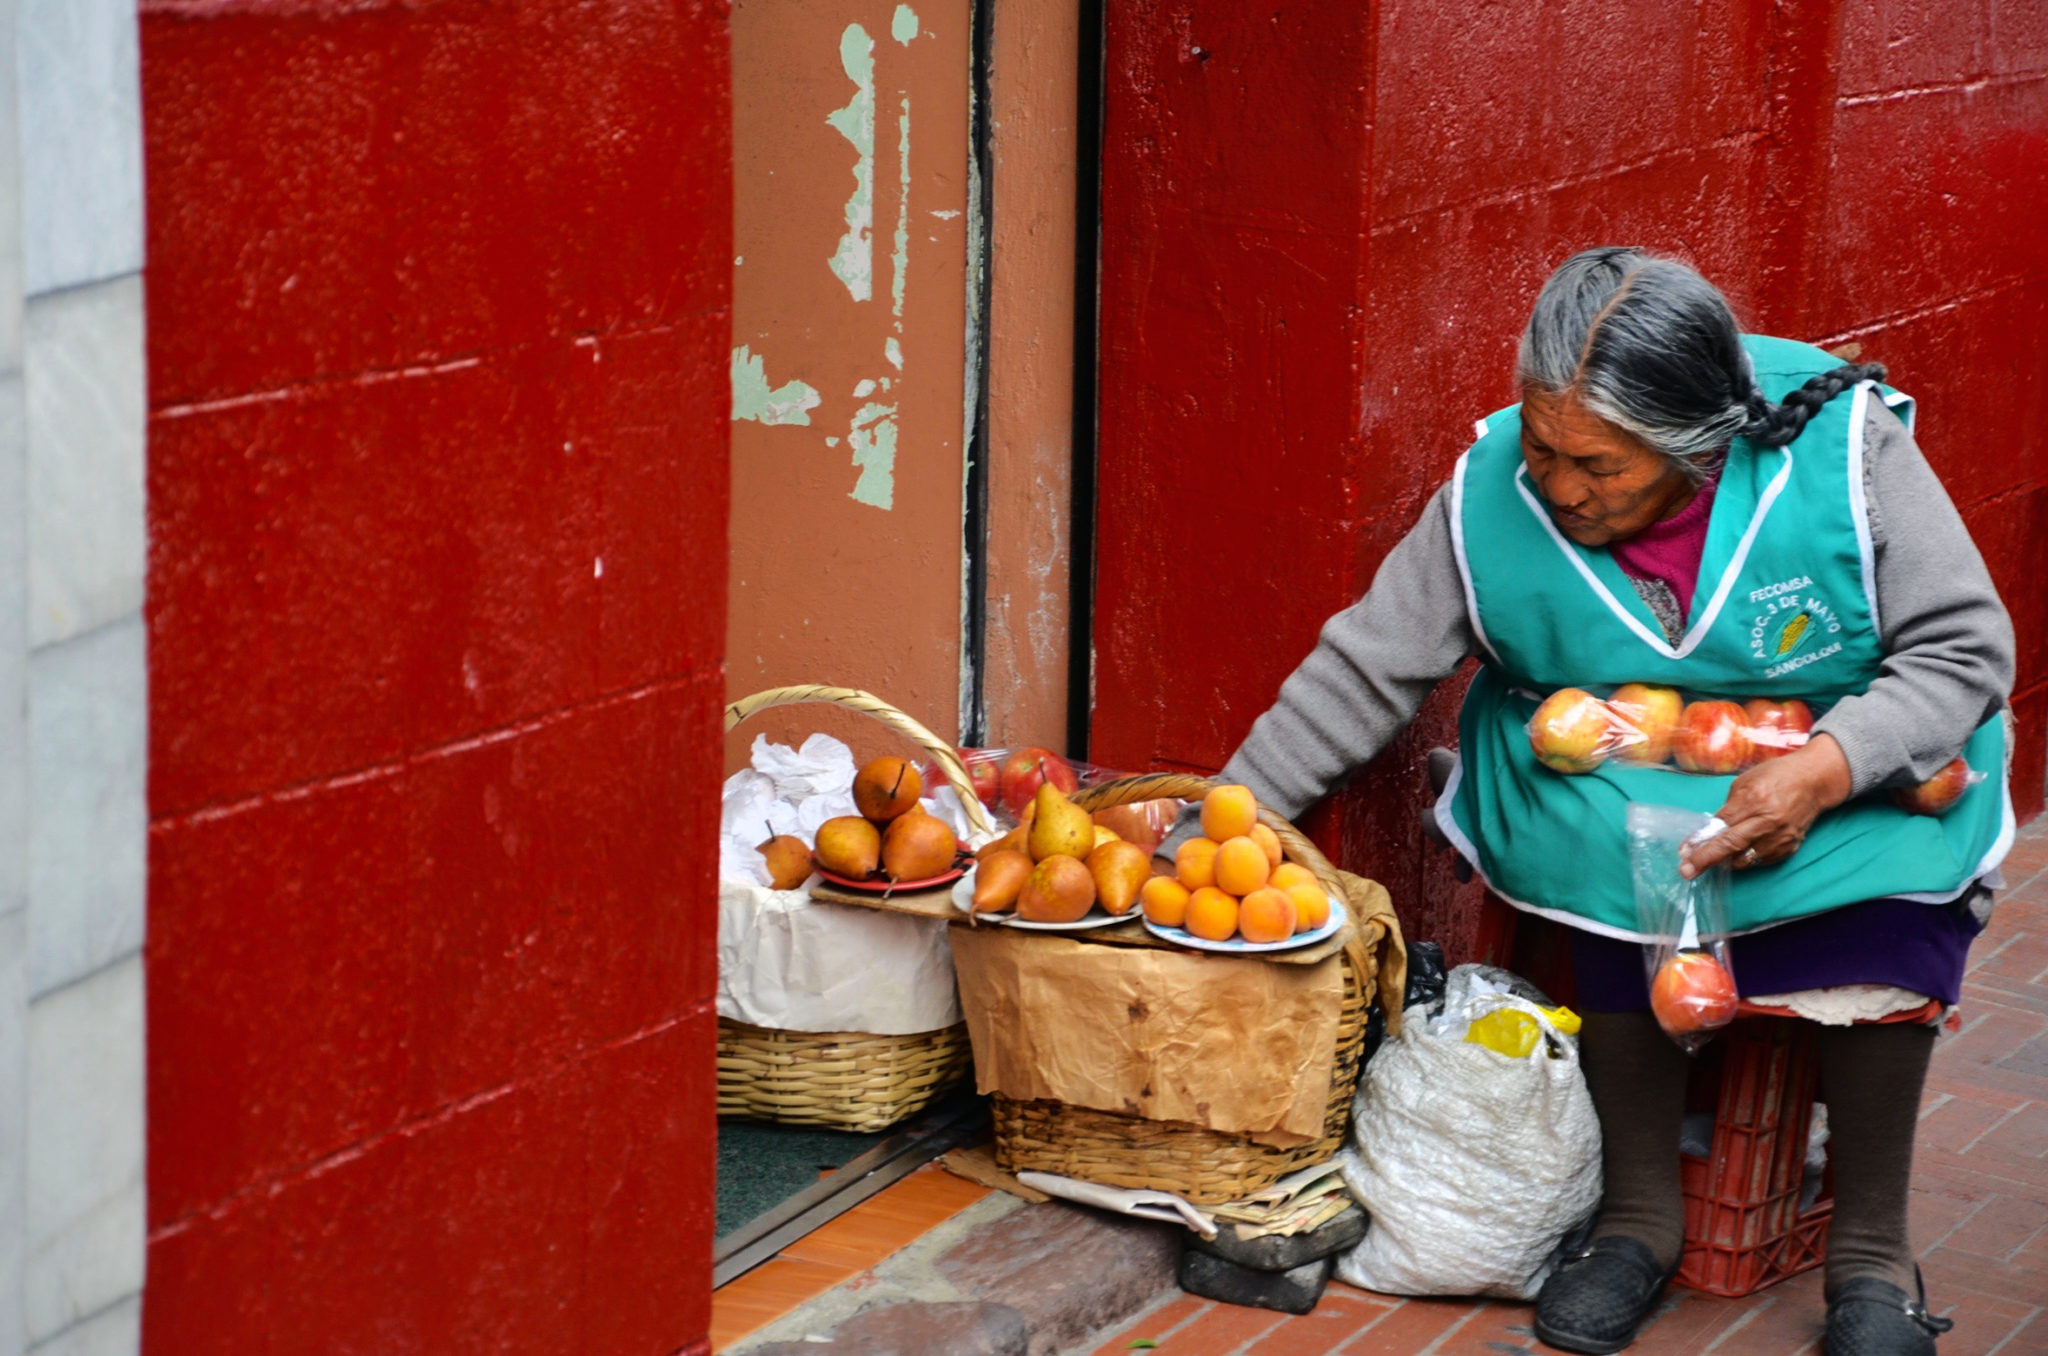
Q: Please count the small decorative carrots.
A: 0